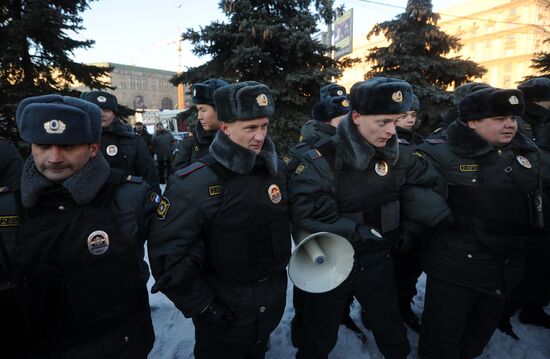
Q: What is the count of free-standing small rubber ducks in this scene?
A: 0